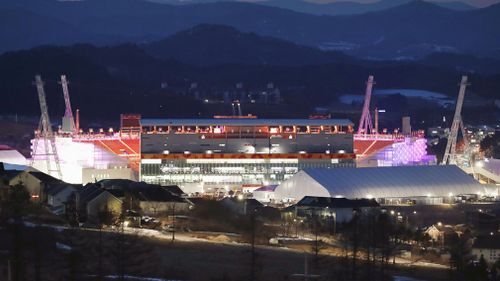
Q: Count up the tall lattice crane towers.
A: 4